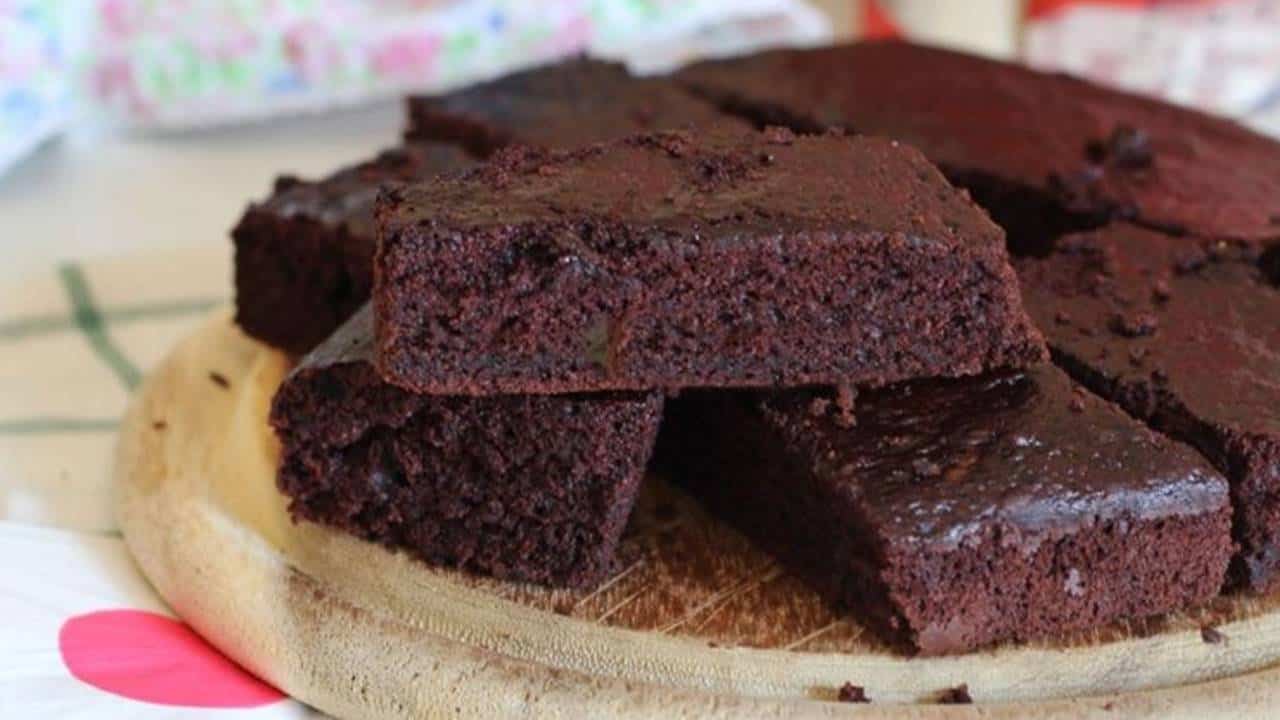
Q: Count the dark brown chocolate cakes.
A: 7